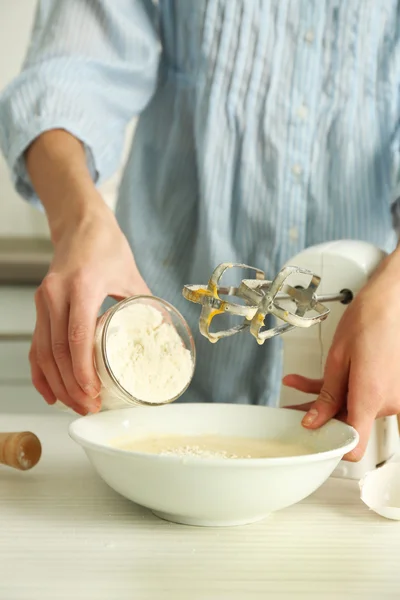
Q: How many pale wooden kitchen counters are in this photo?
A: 1